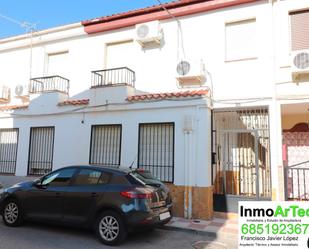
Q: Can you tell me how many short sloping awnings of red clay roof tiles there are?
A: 3